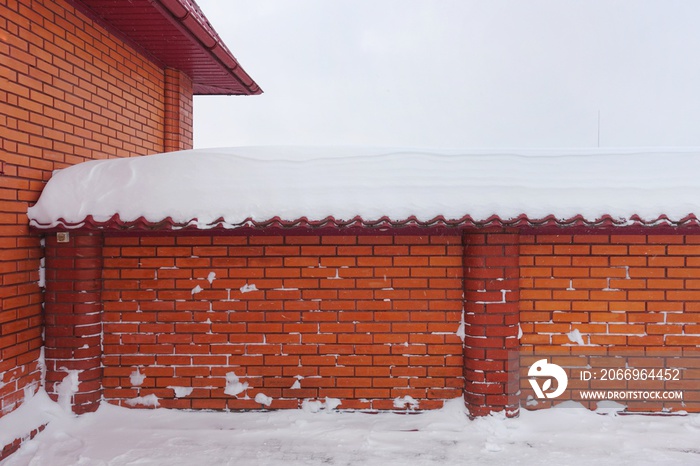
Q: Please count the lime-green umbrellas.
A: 0